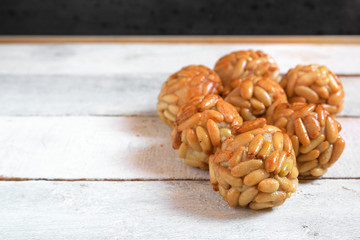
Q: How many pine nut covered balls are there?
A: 7